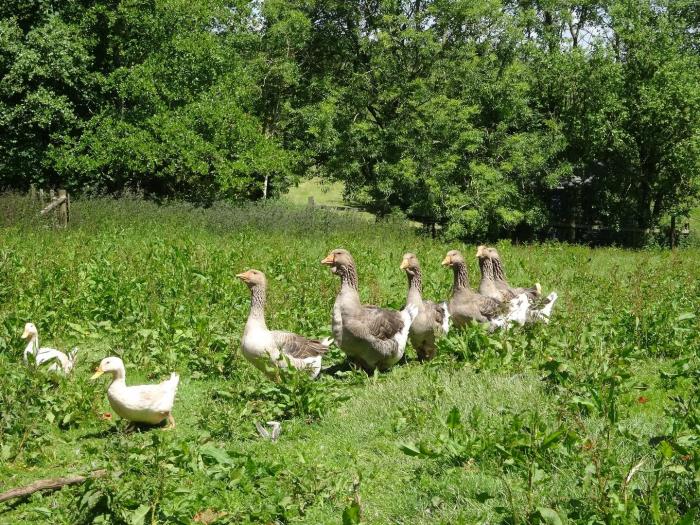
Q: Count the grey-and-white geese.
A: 6